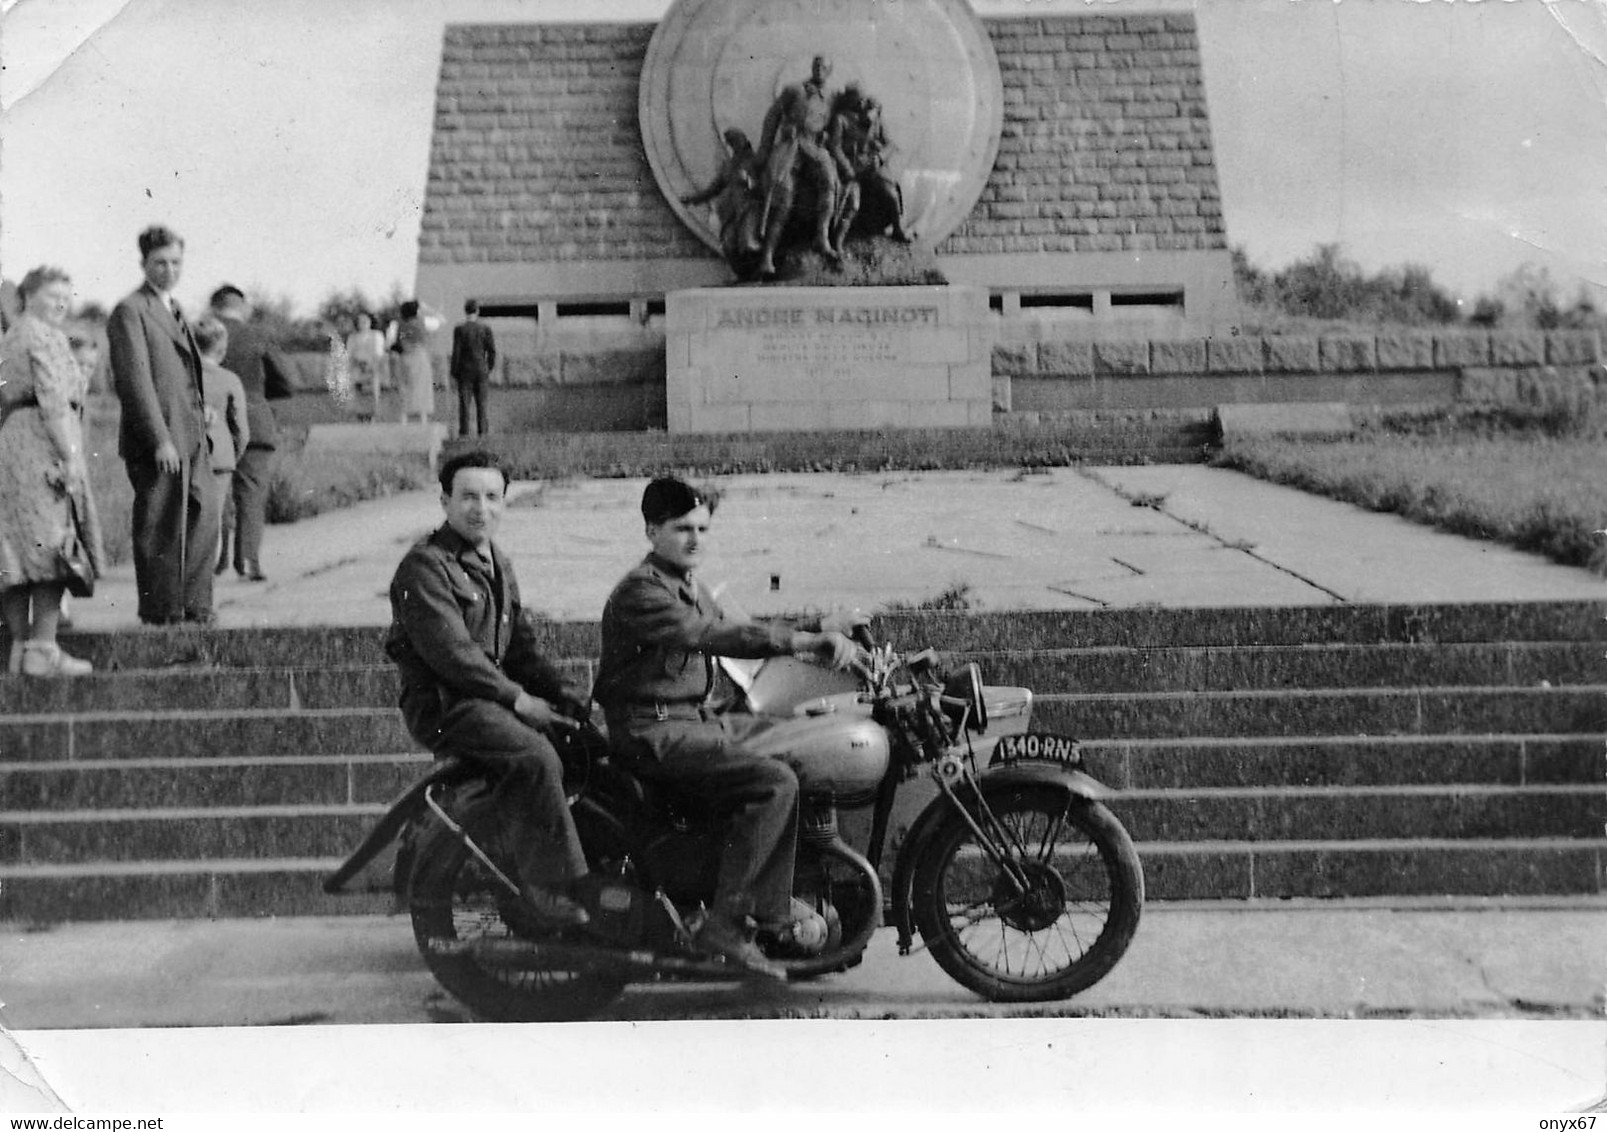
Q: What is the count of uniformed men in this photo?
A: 2